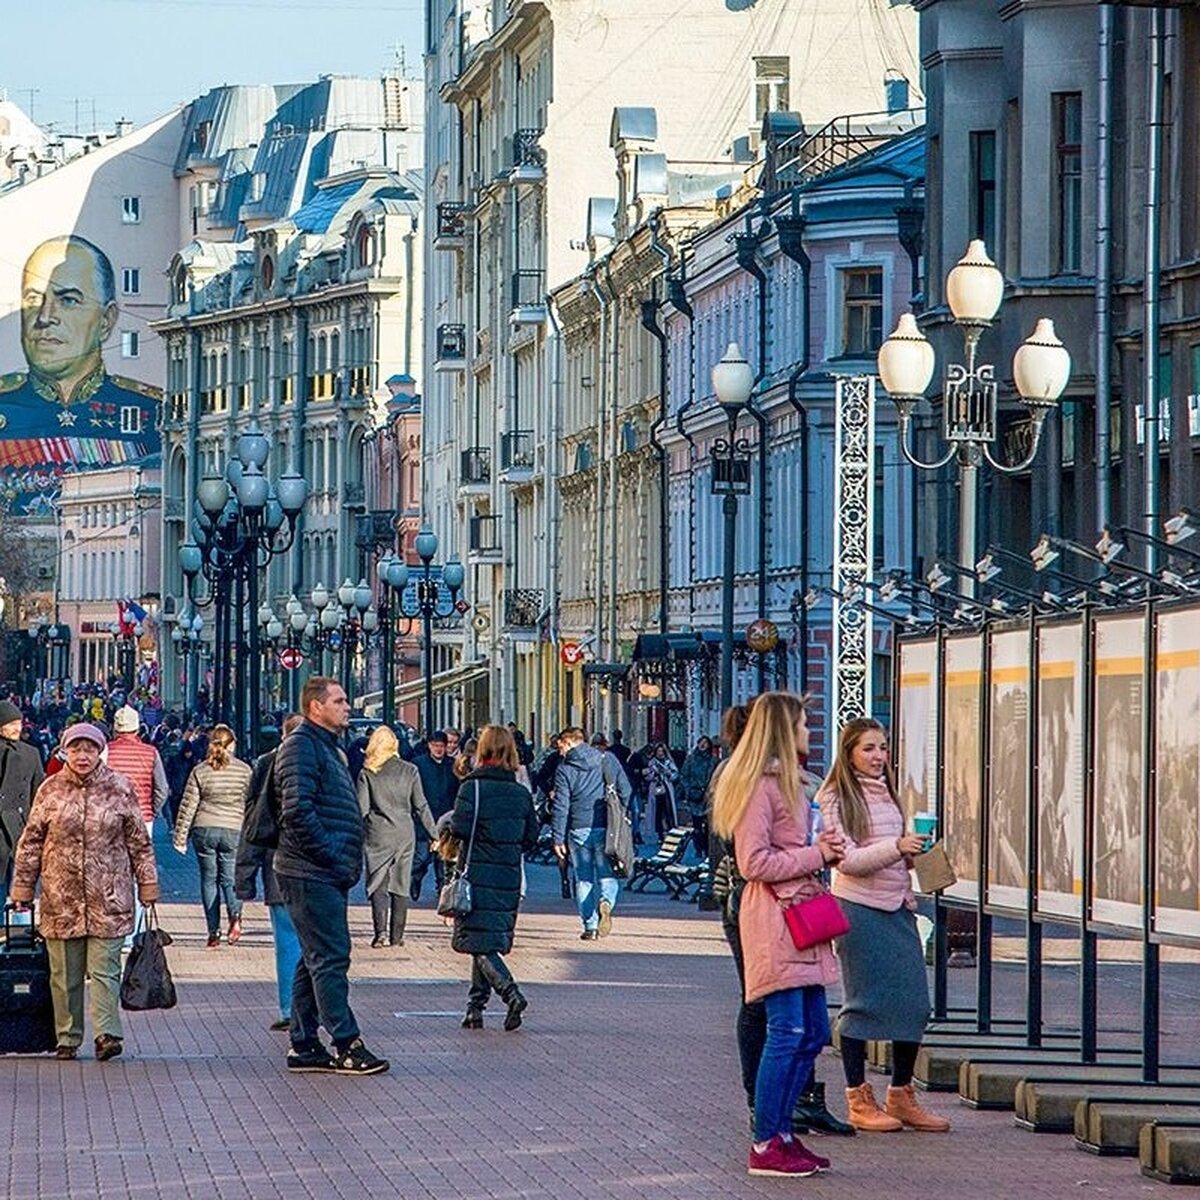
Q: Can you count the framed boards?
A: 6